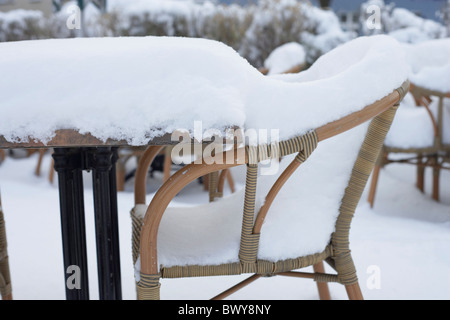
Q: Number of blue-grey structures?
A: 1